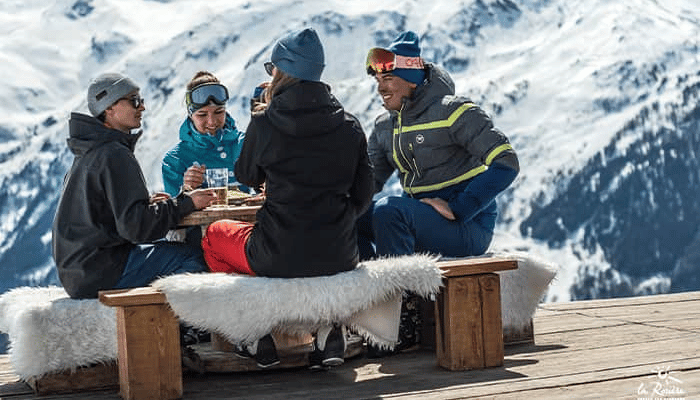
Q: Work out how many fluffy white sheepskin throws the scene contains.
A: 3